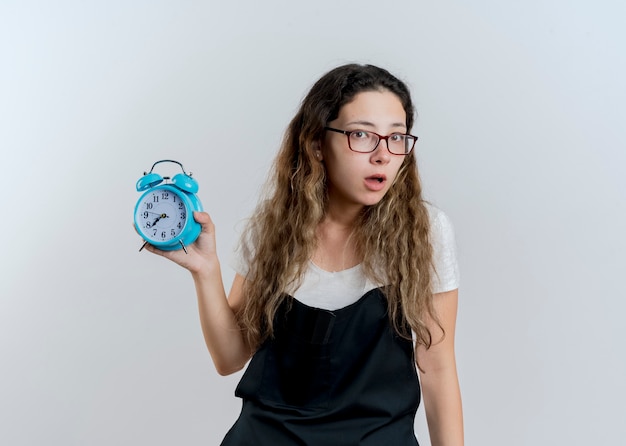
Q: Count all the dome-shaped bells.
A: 2